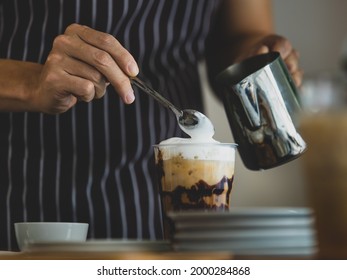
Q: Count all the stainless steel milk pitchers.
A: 1